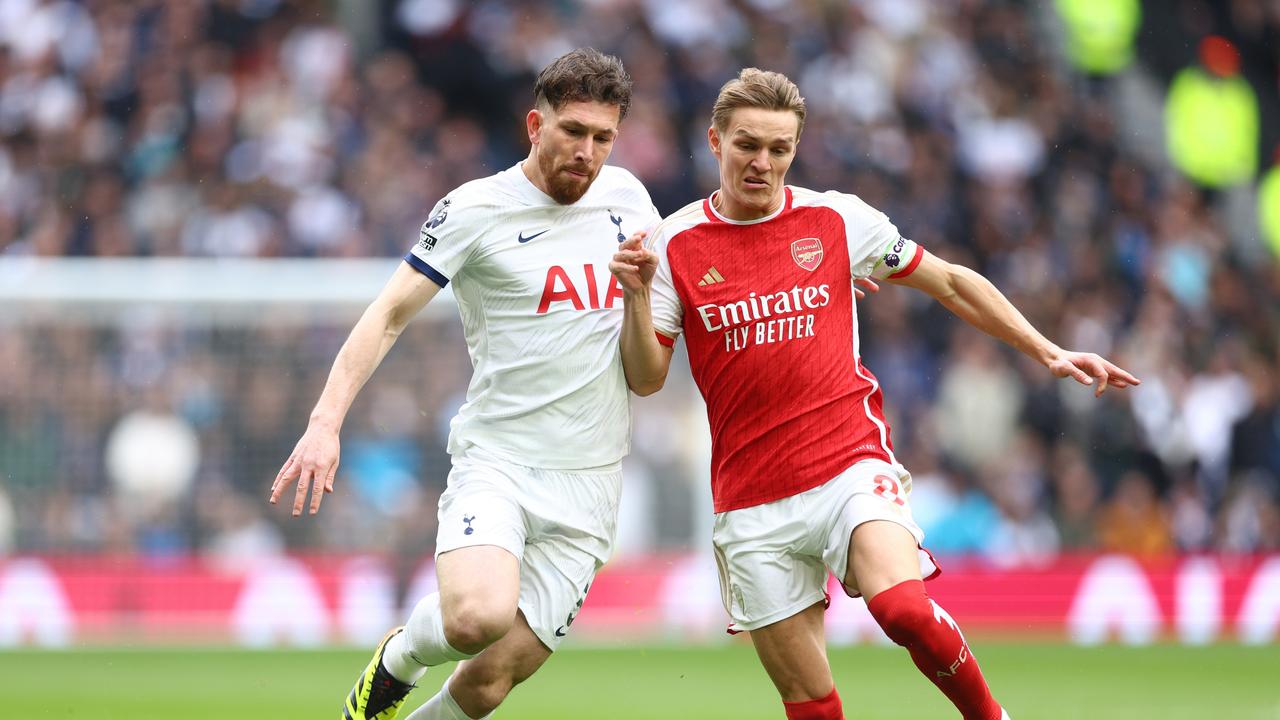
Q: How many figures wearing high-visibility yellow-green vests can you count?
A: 3